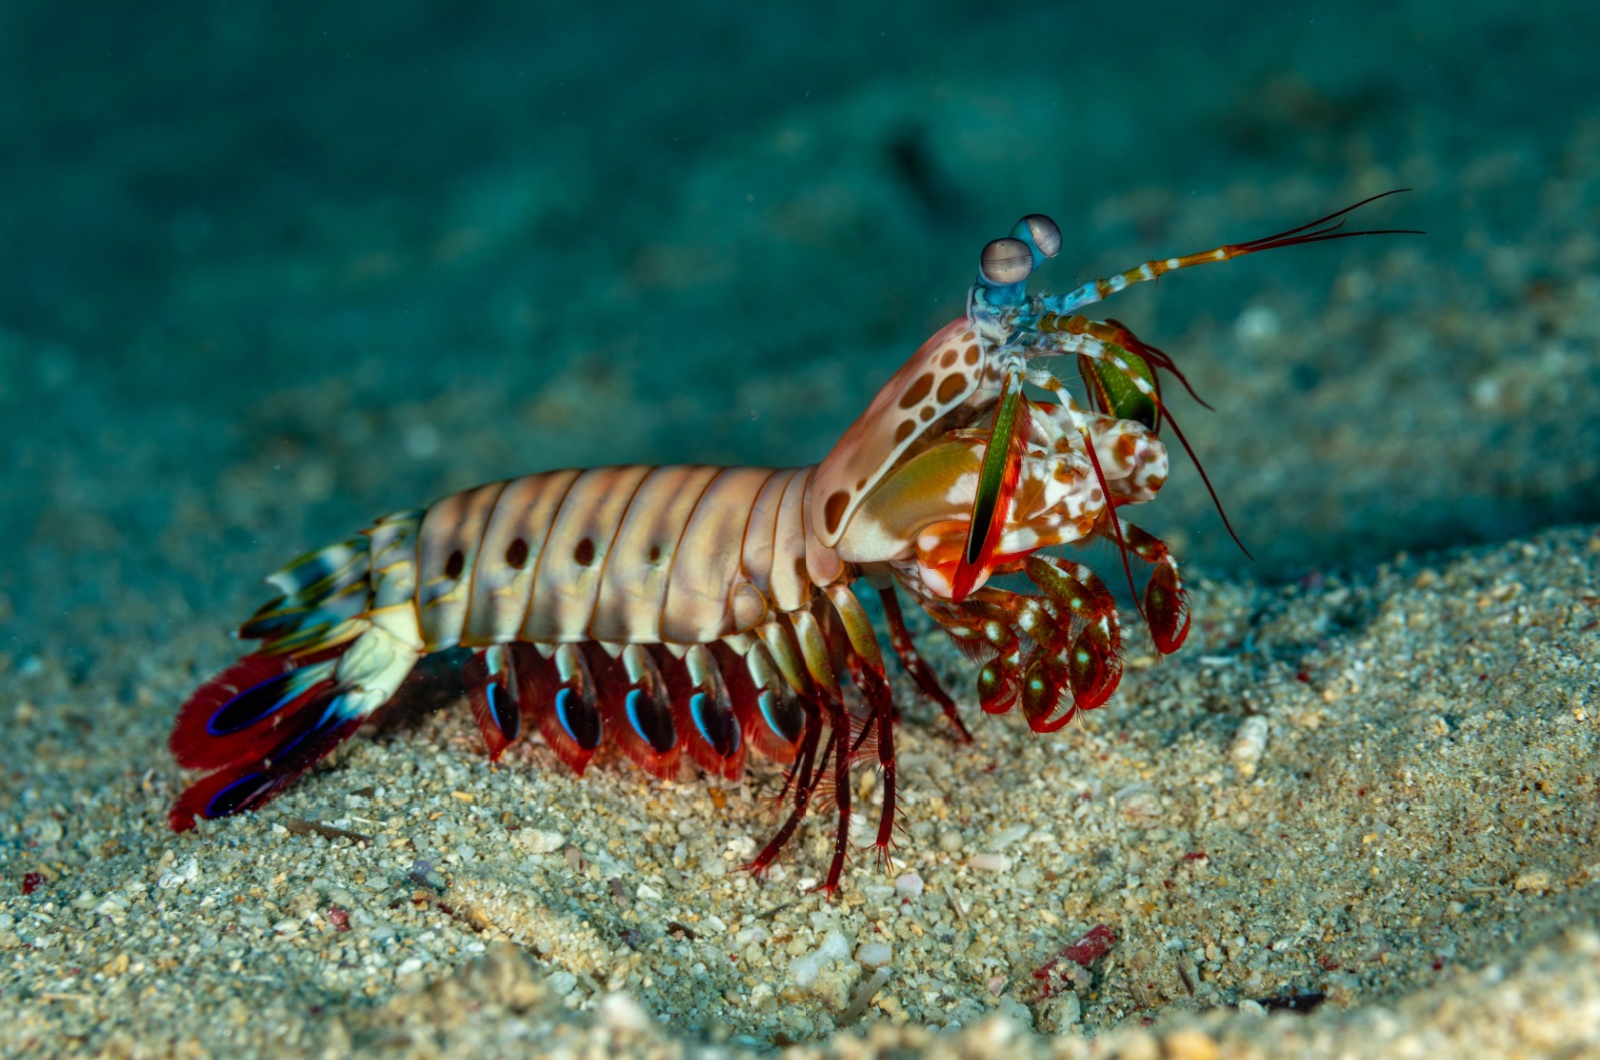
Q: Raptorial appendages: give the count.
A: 2